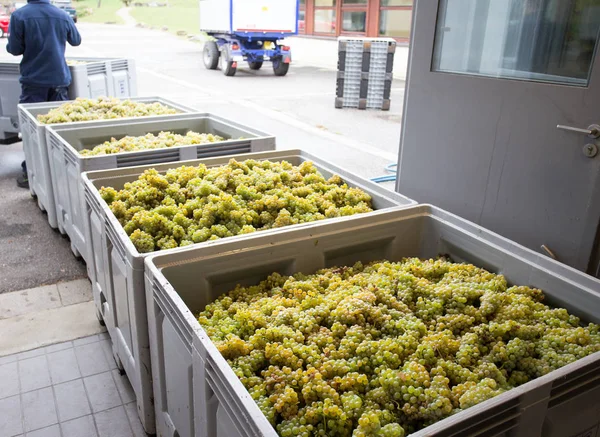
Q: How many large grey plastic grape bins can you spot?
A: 5